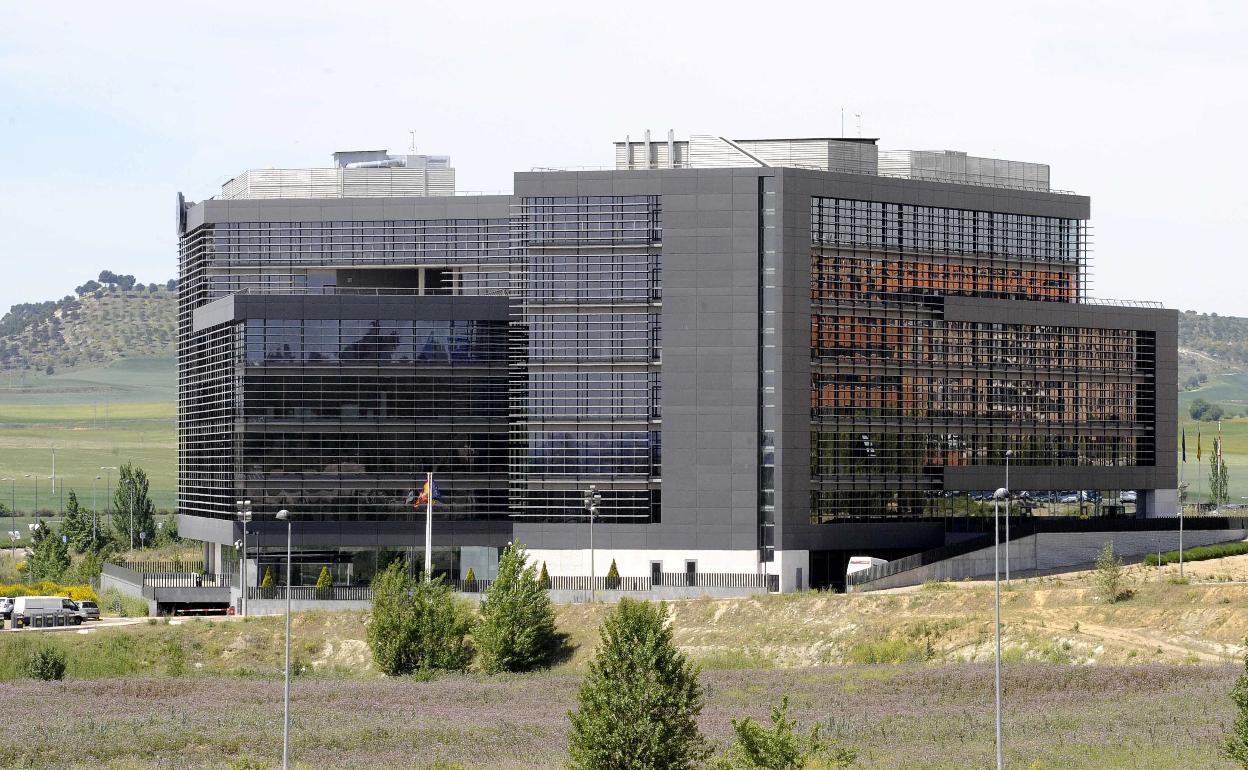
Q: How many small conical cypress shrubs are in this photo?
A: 5